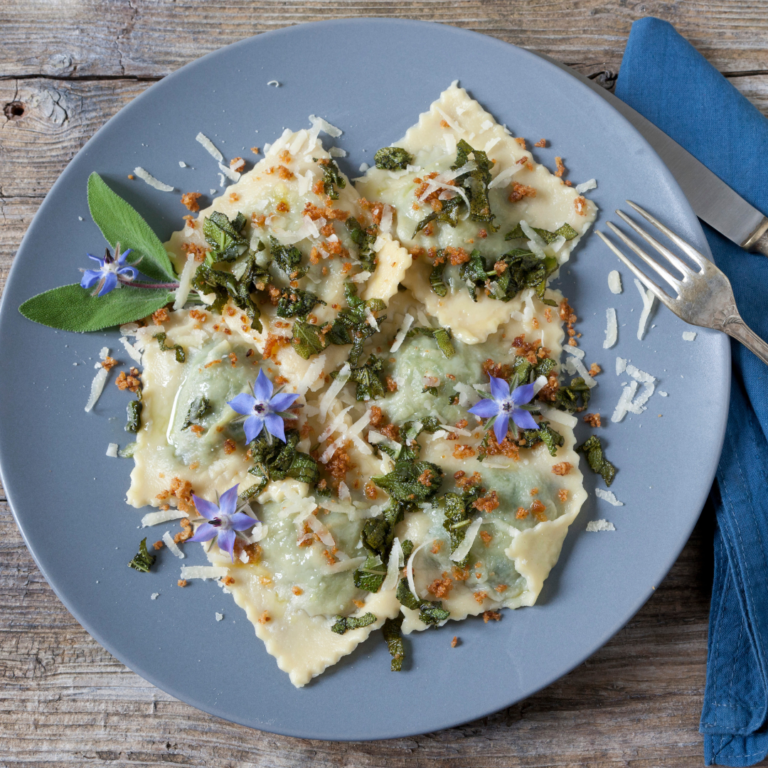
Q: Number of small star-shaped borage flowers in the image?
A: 4